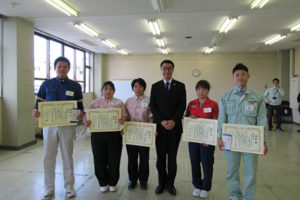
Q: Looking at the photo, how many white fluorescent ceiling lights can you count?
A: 12